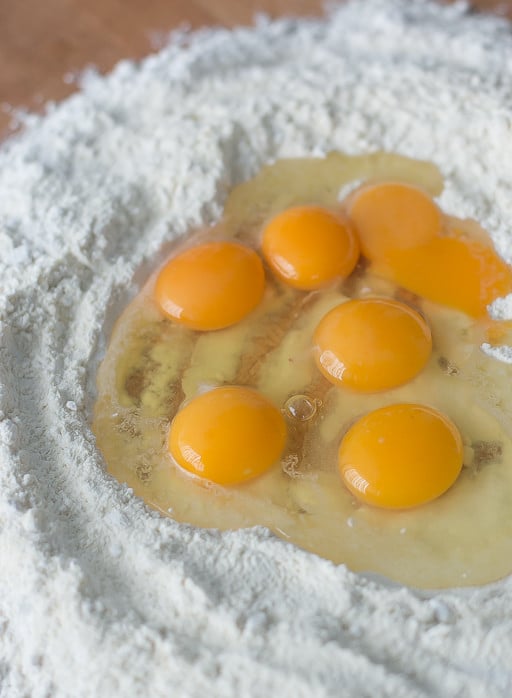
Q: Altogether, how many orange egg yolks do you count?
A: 6